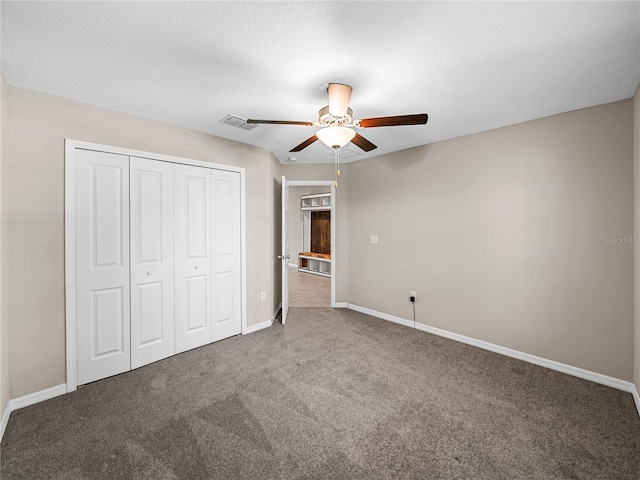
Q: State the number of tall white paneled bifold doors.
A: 4